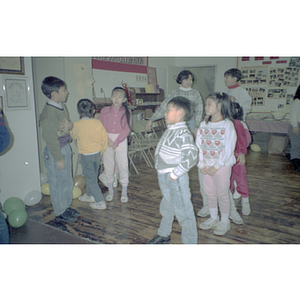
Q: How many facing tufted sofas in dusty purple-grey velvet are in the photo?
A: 0